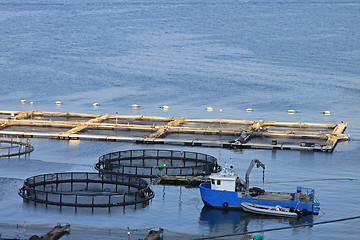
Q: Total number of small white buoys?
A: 9